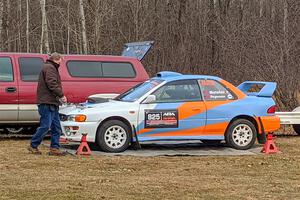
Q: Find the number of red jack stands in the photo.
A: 2